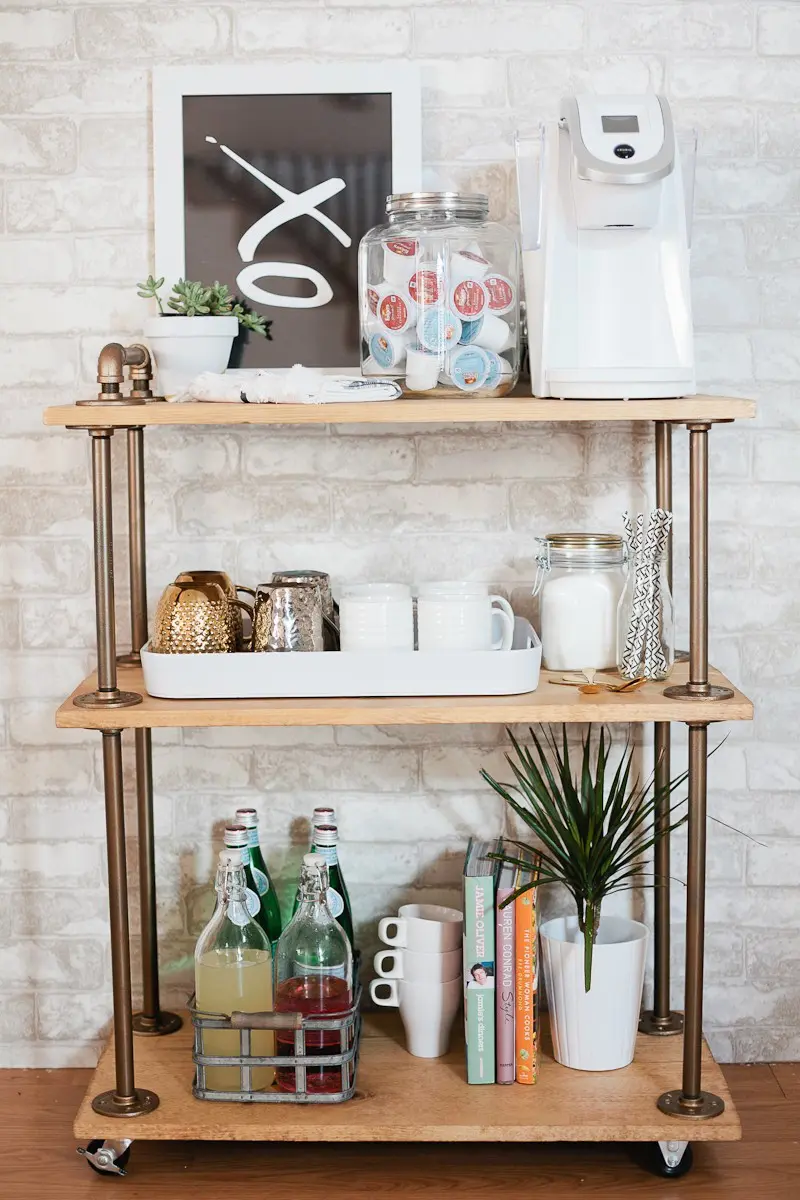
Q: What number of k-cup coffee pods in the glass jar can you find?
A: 13